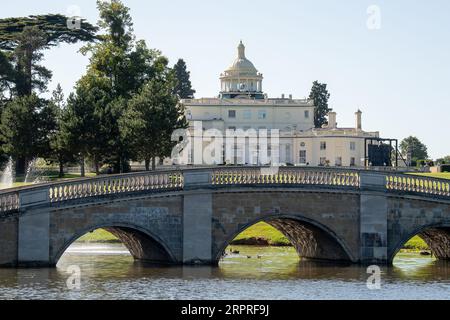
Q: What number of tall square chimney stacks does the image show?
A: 2